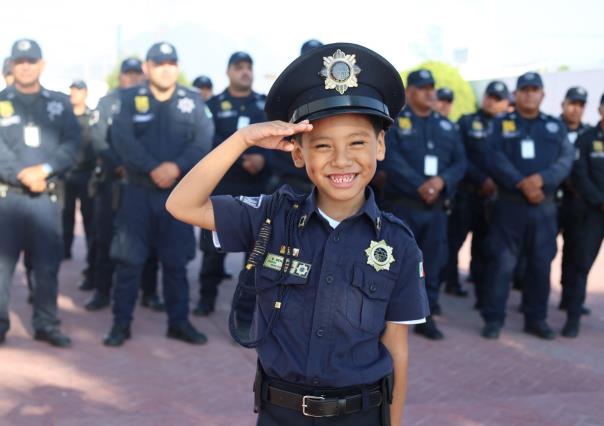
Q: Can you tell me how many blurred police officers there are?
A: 15